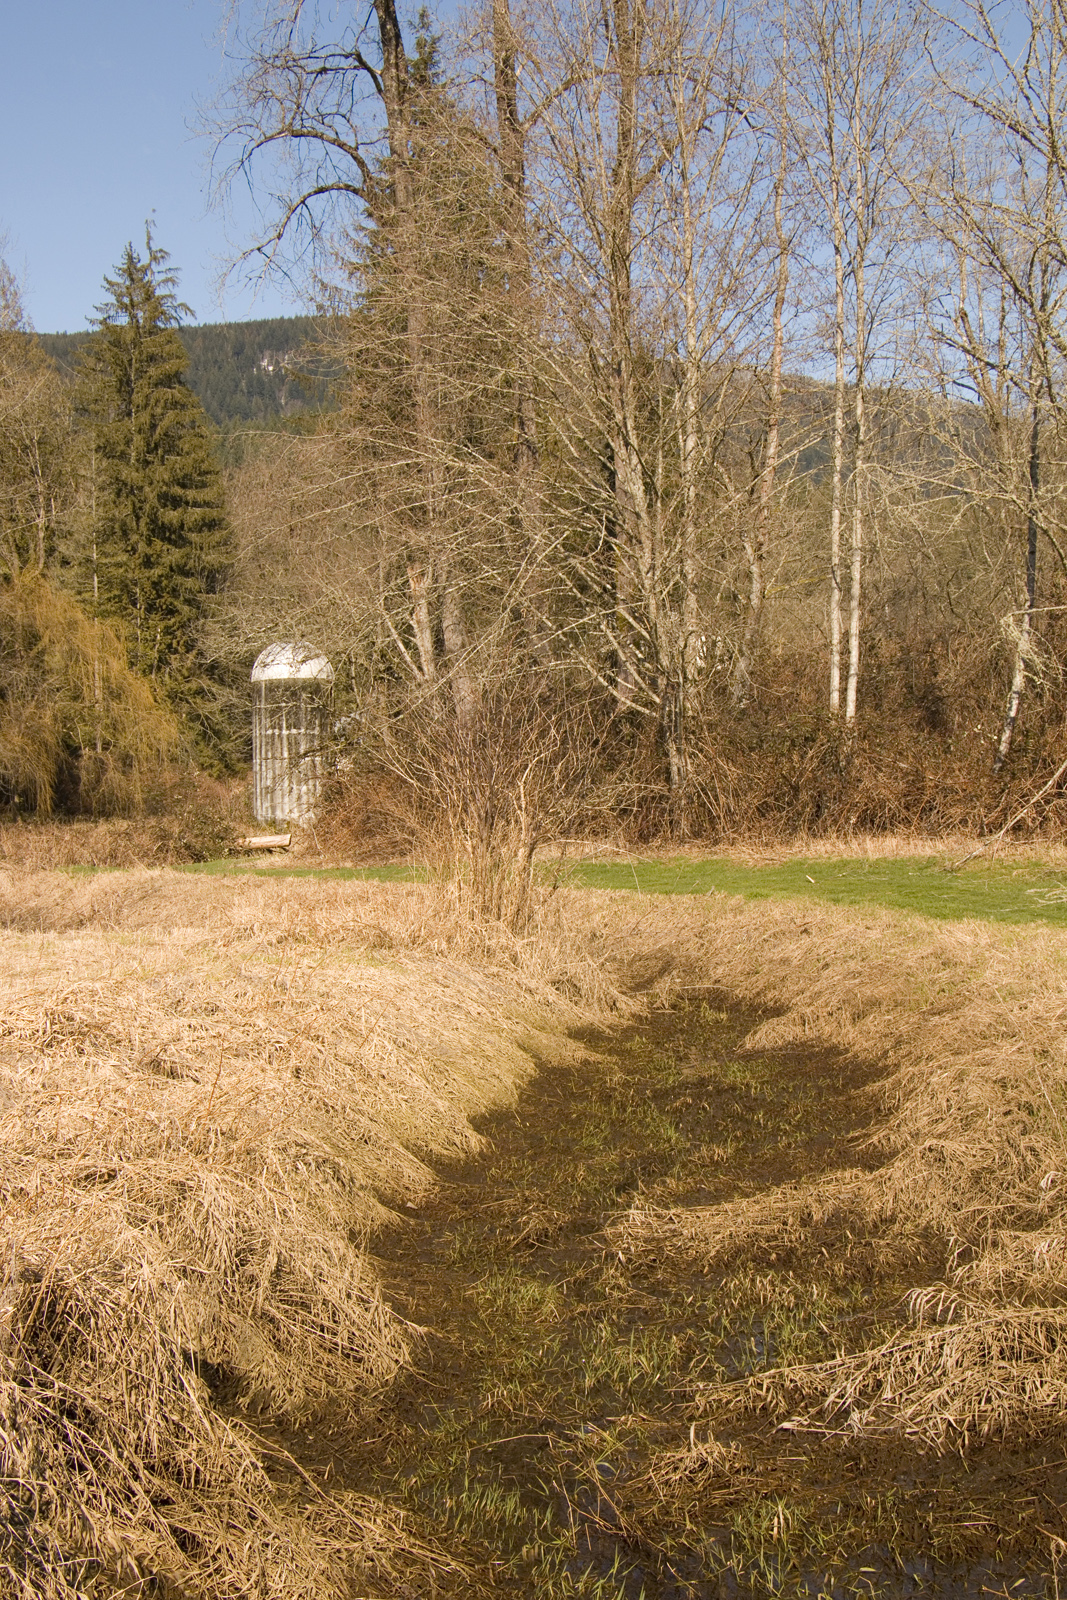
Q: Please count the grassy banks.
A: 2